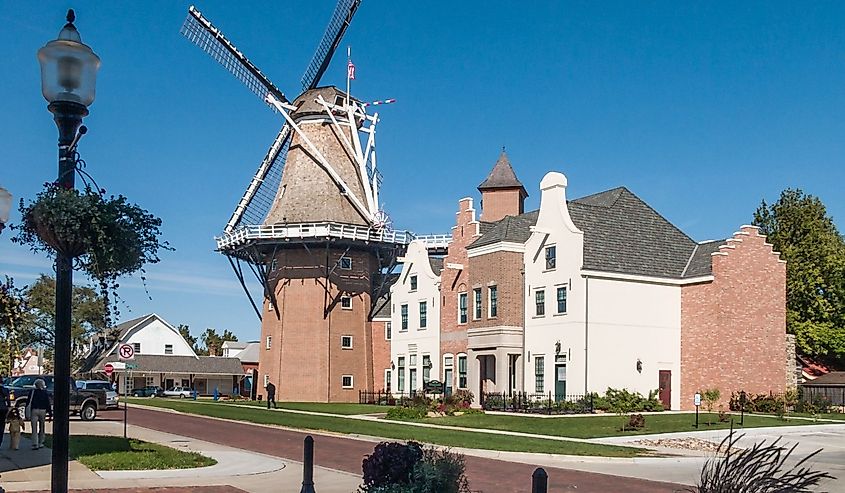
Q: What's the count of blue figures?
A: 2